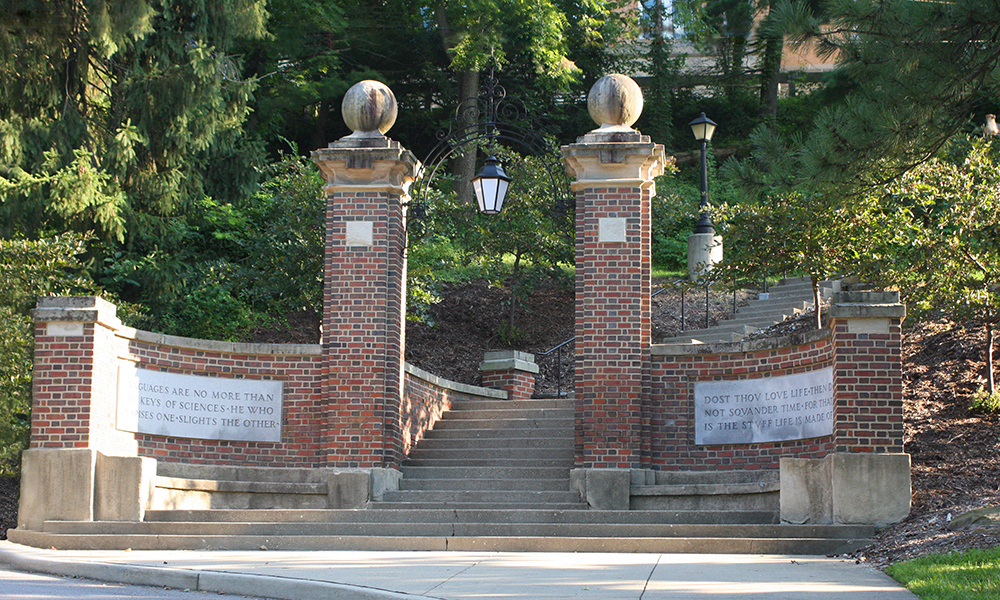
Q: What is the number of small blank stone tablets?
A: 4